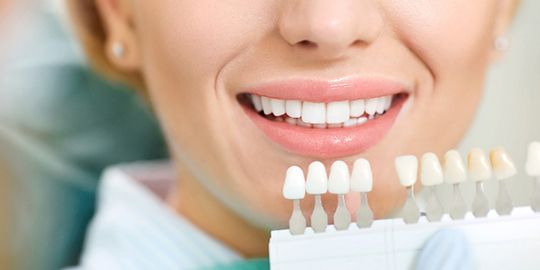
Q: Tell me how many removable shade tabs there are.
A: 10